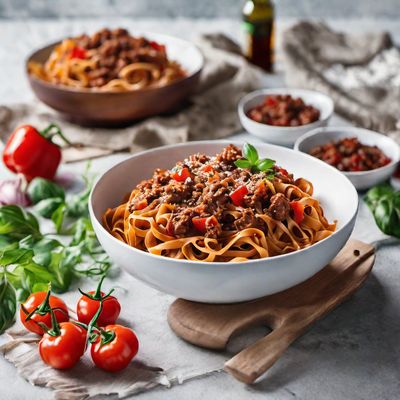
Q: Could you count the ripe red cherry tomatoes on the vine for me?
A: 4